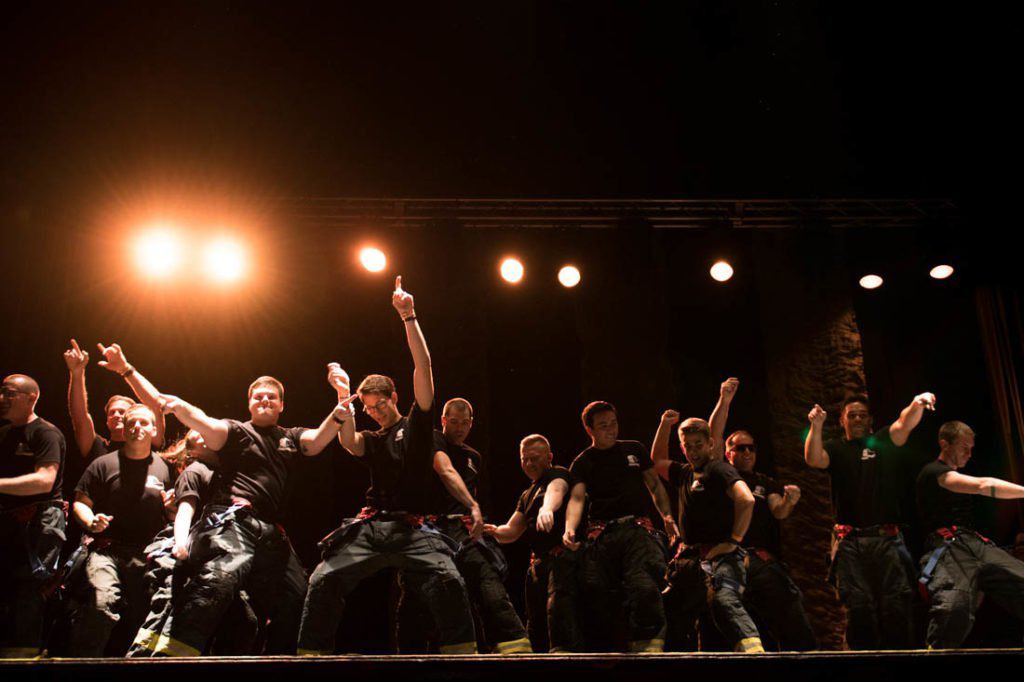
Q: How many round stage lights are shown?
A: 8